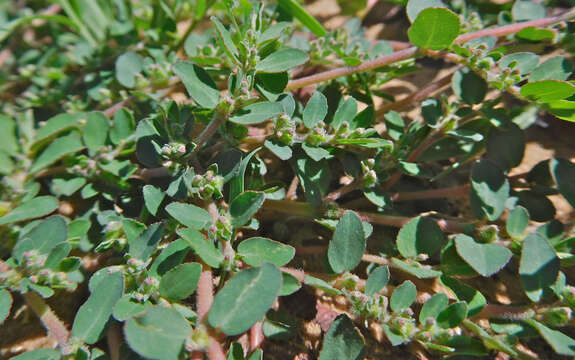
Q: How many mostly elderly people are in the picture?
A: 0